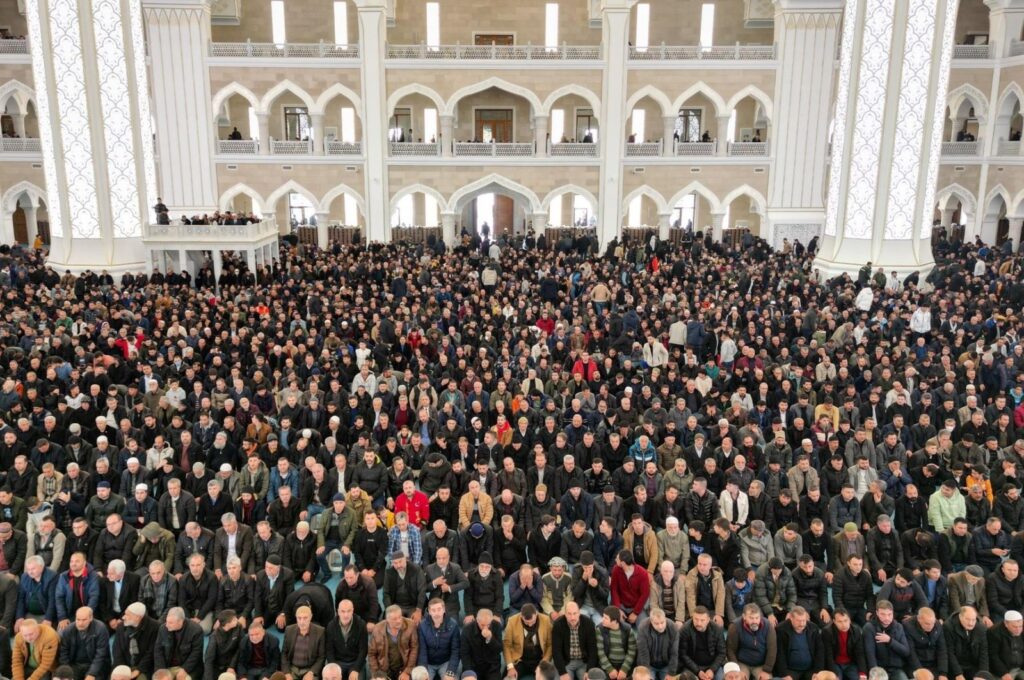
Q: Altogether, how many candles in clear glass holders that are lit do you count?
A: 0